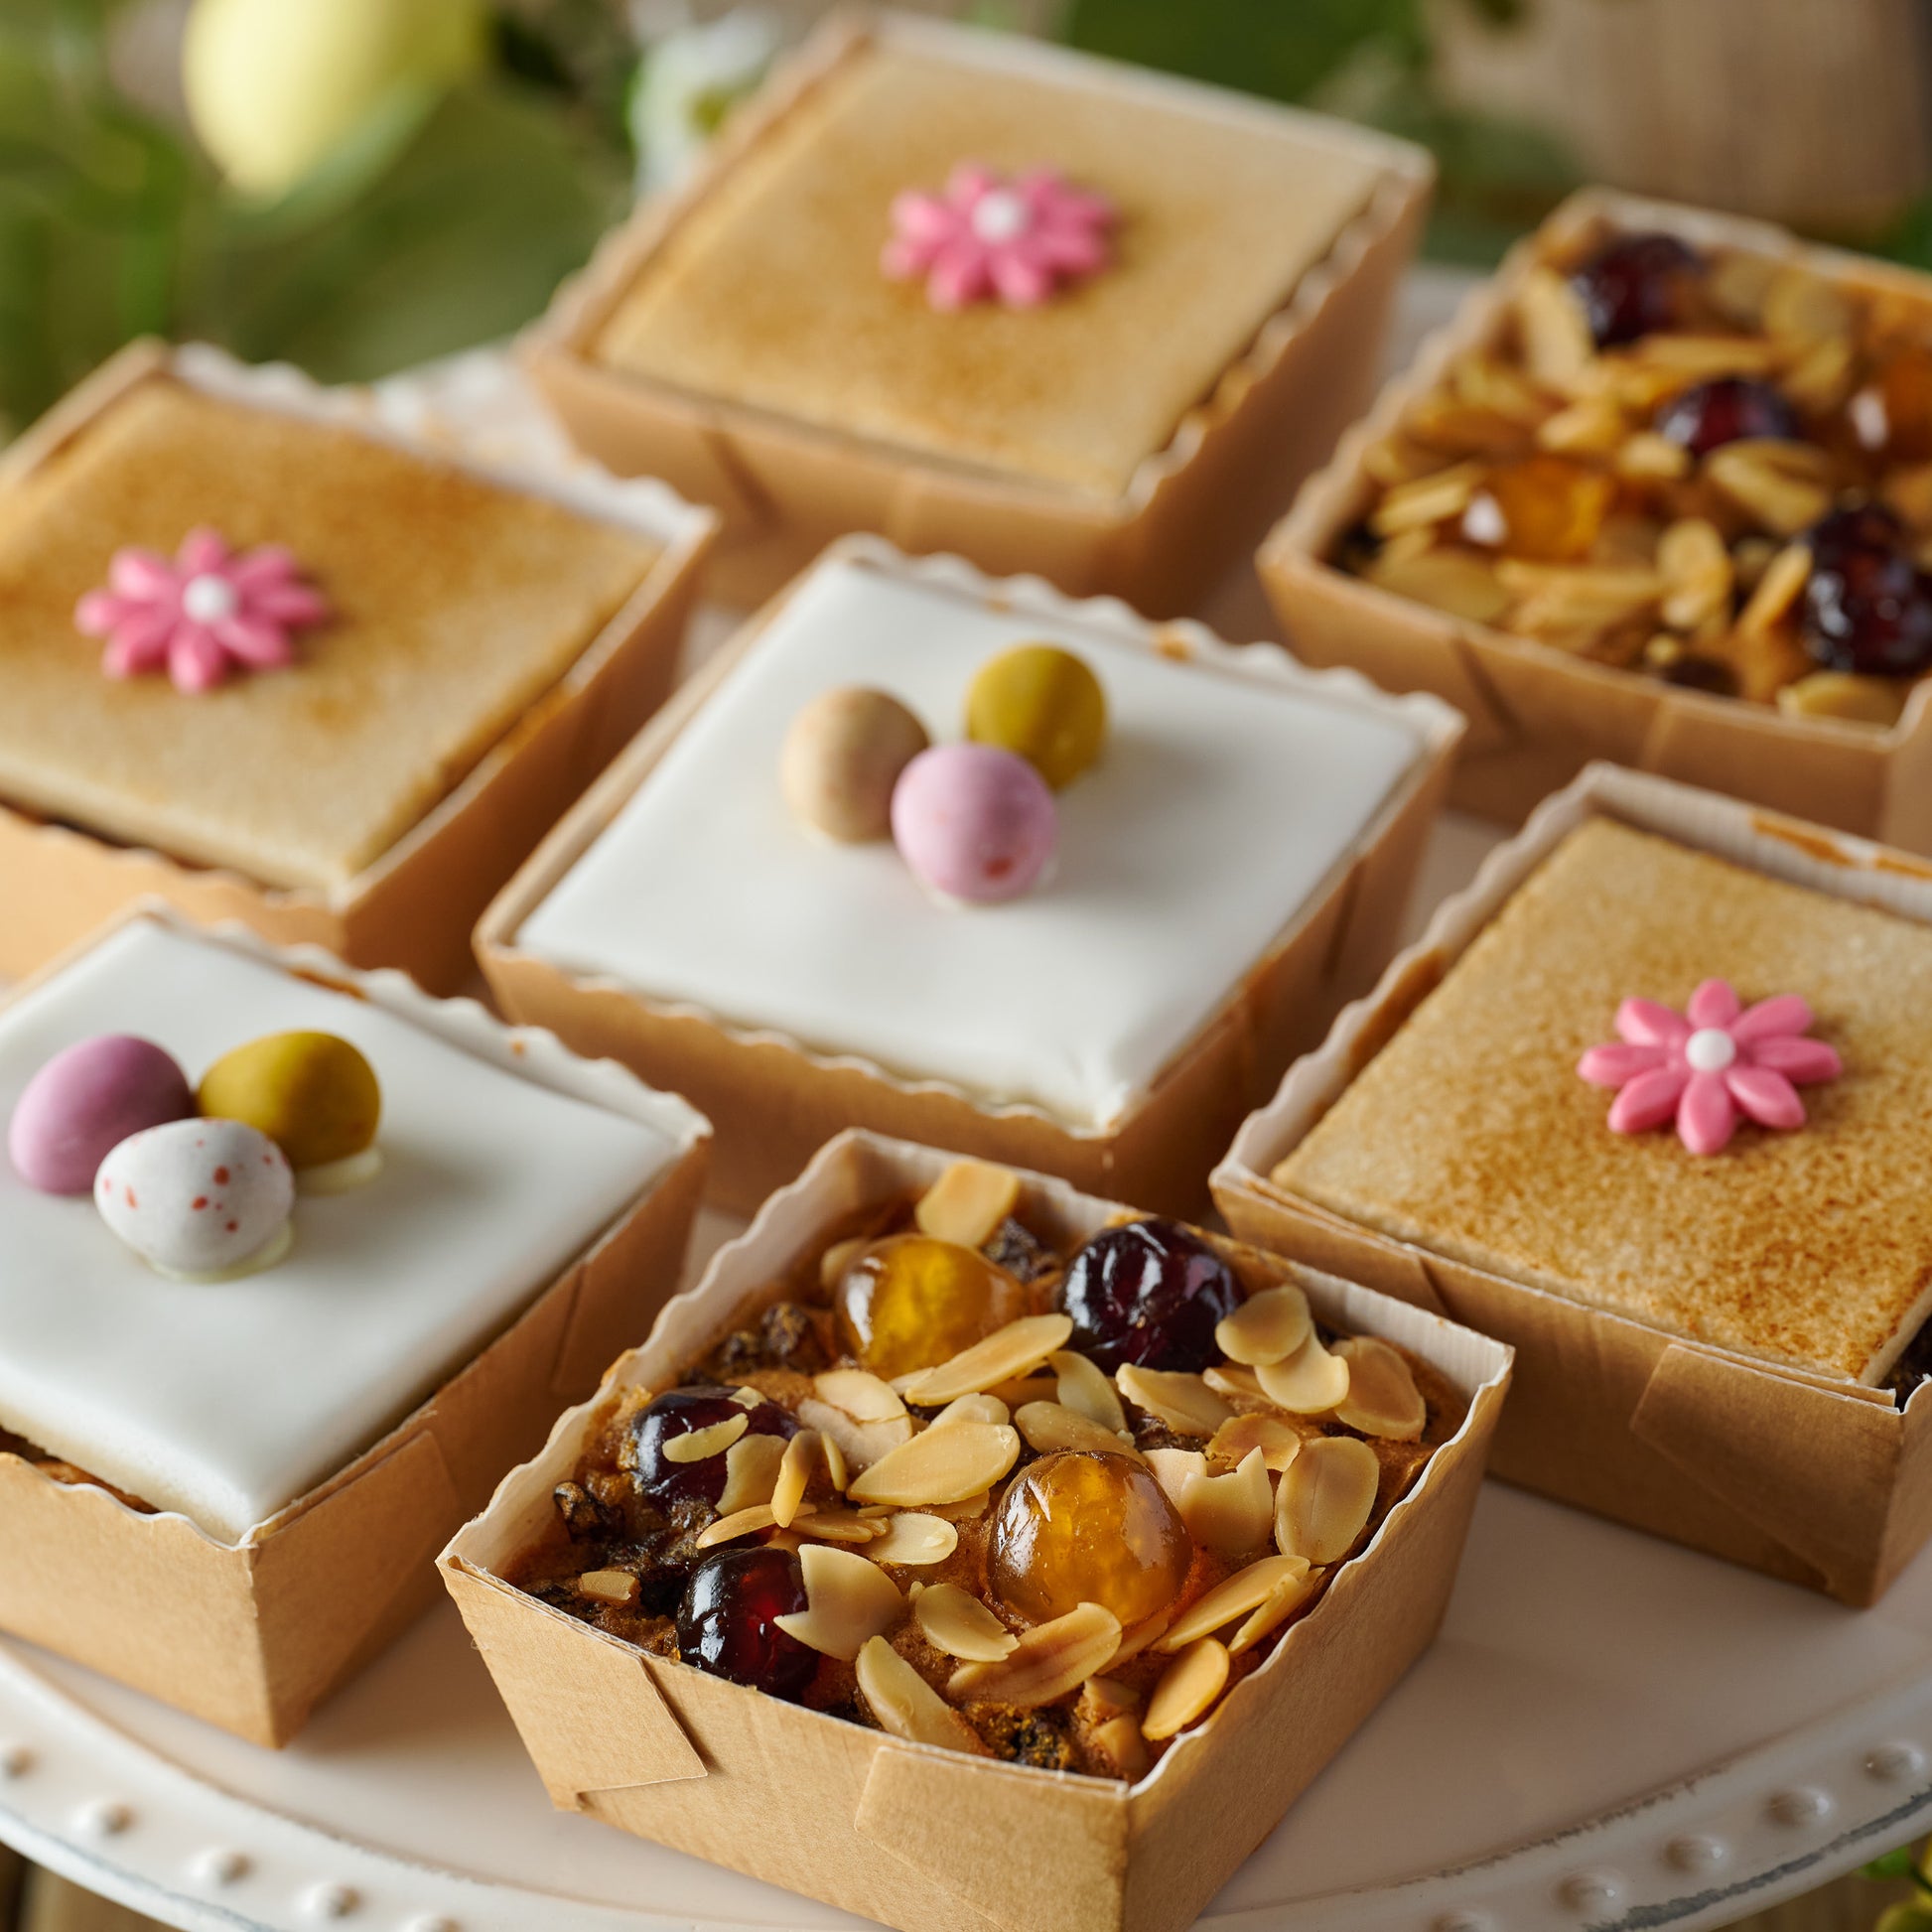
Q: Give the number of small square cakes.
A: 7